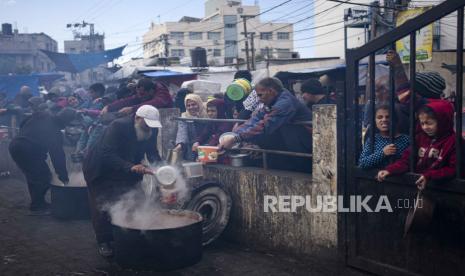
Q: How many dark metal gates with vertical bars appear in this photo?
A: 1